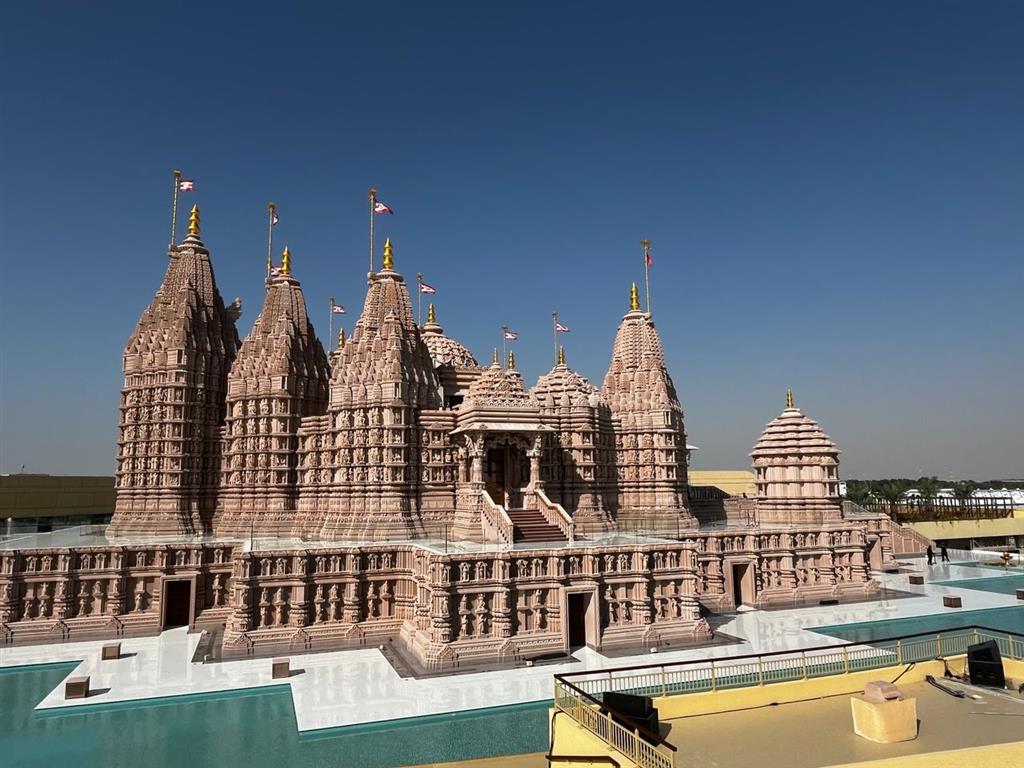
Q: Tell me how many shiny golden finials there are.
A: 10